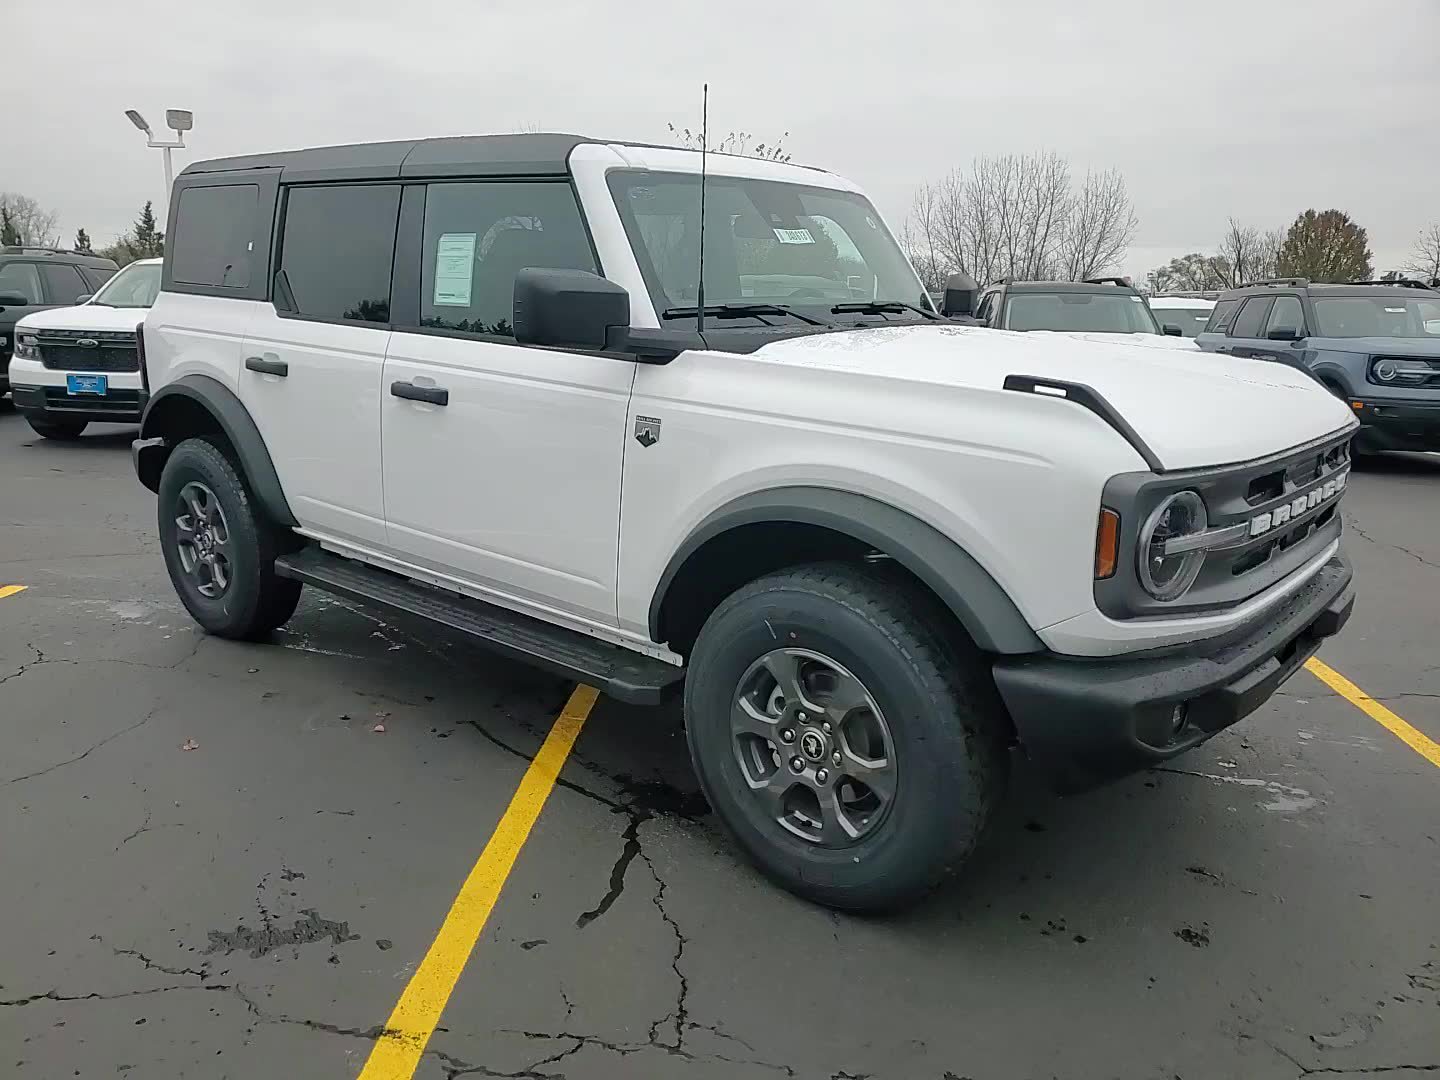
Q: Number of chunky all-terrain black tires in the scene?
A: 2